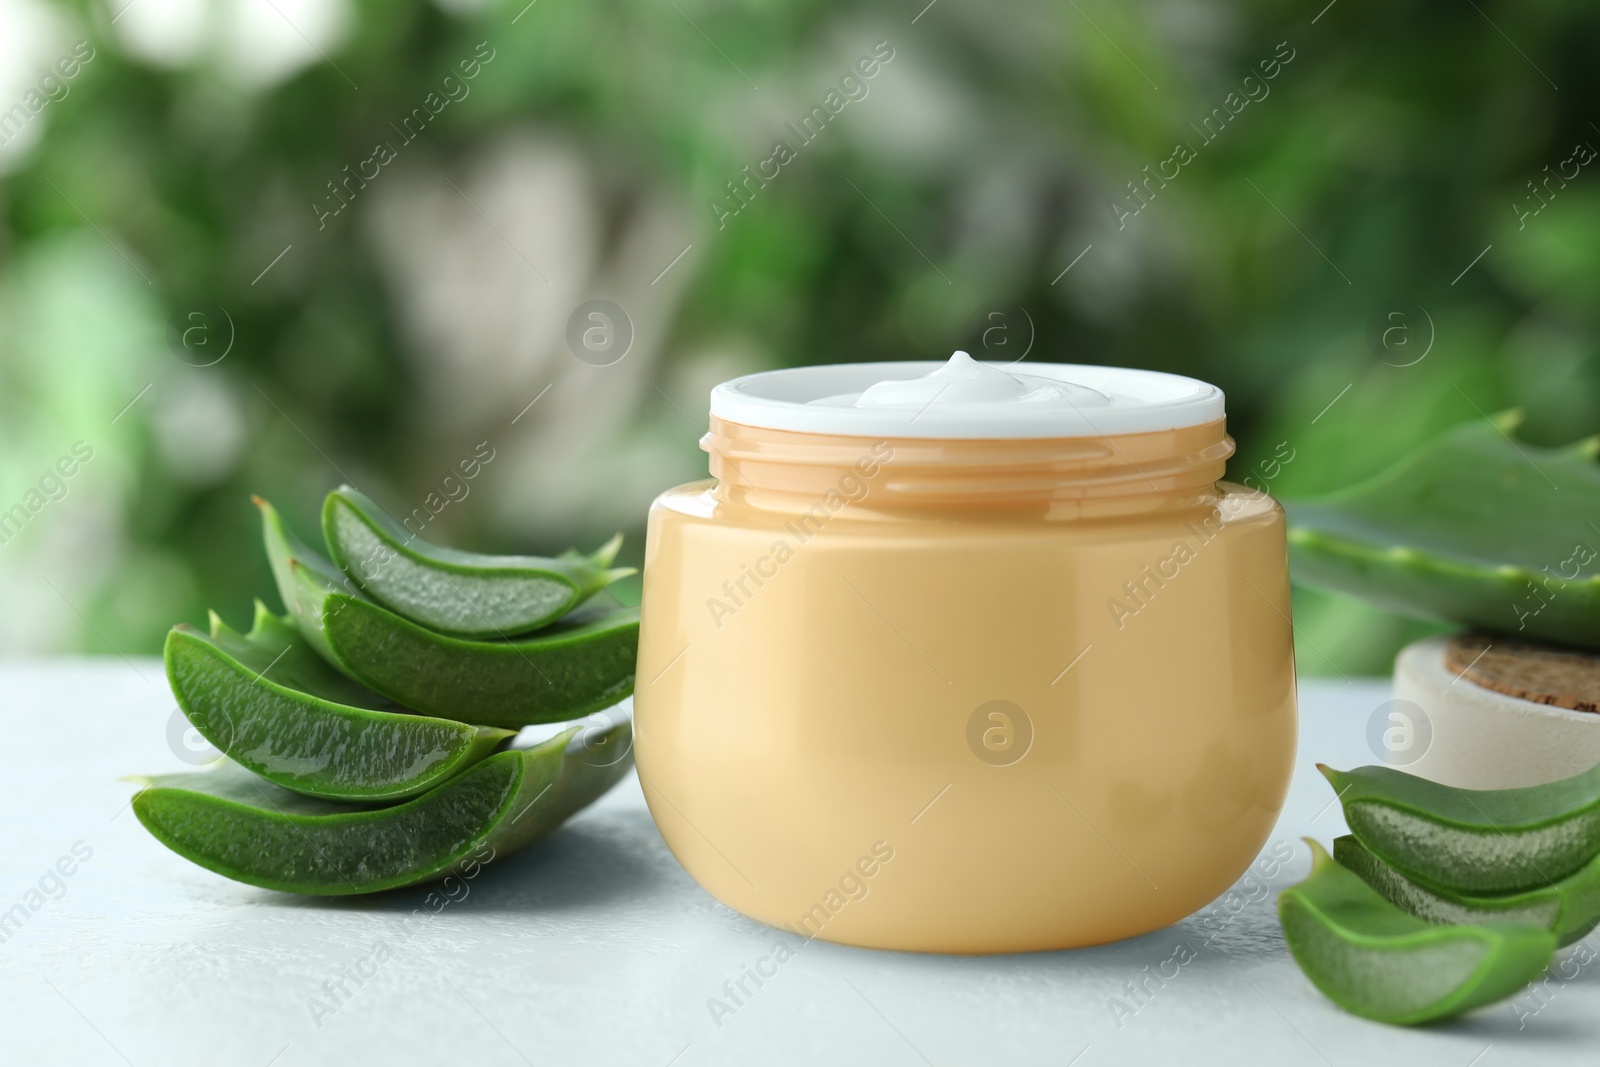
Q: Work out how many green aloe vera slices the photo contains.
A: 7